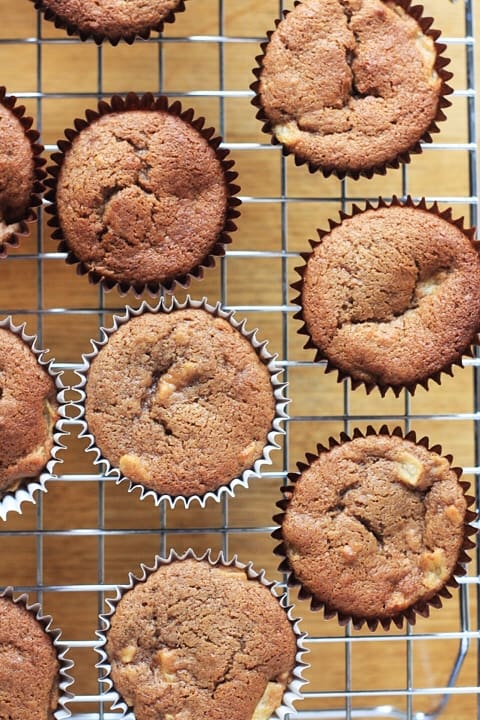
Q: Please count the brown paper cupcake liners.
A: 6